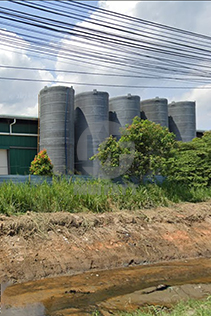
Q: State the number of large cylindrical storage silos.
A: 5